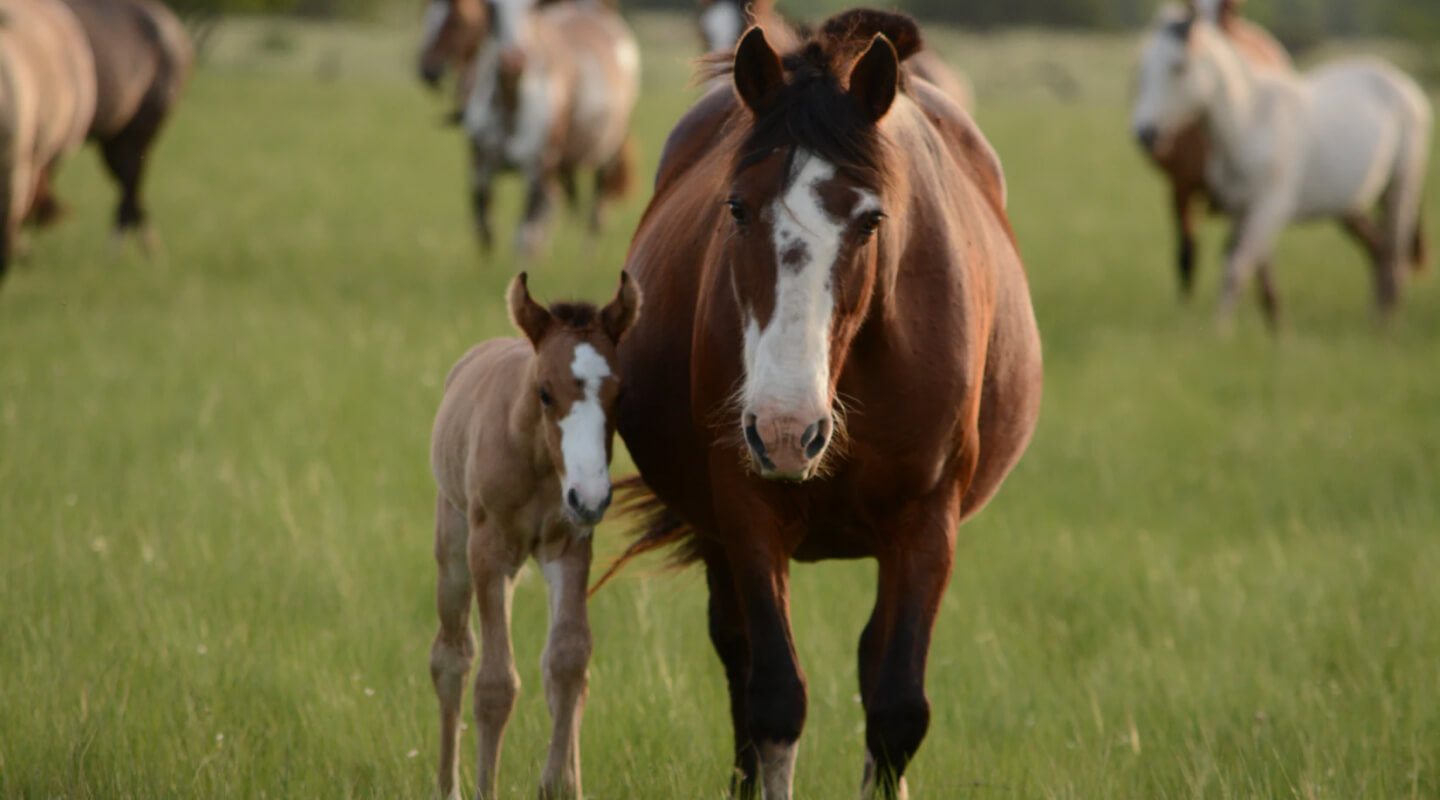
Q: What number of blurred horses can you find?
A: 7